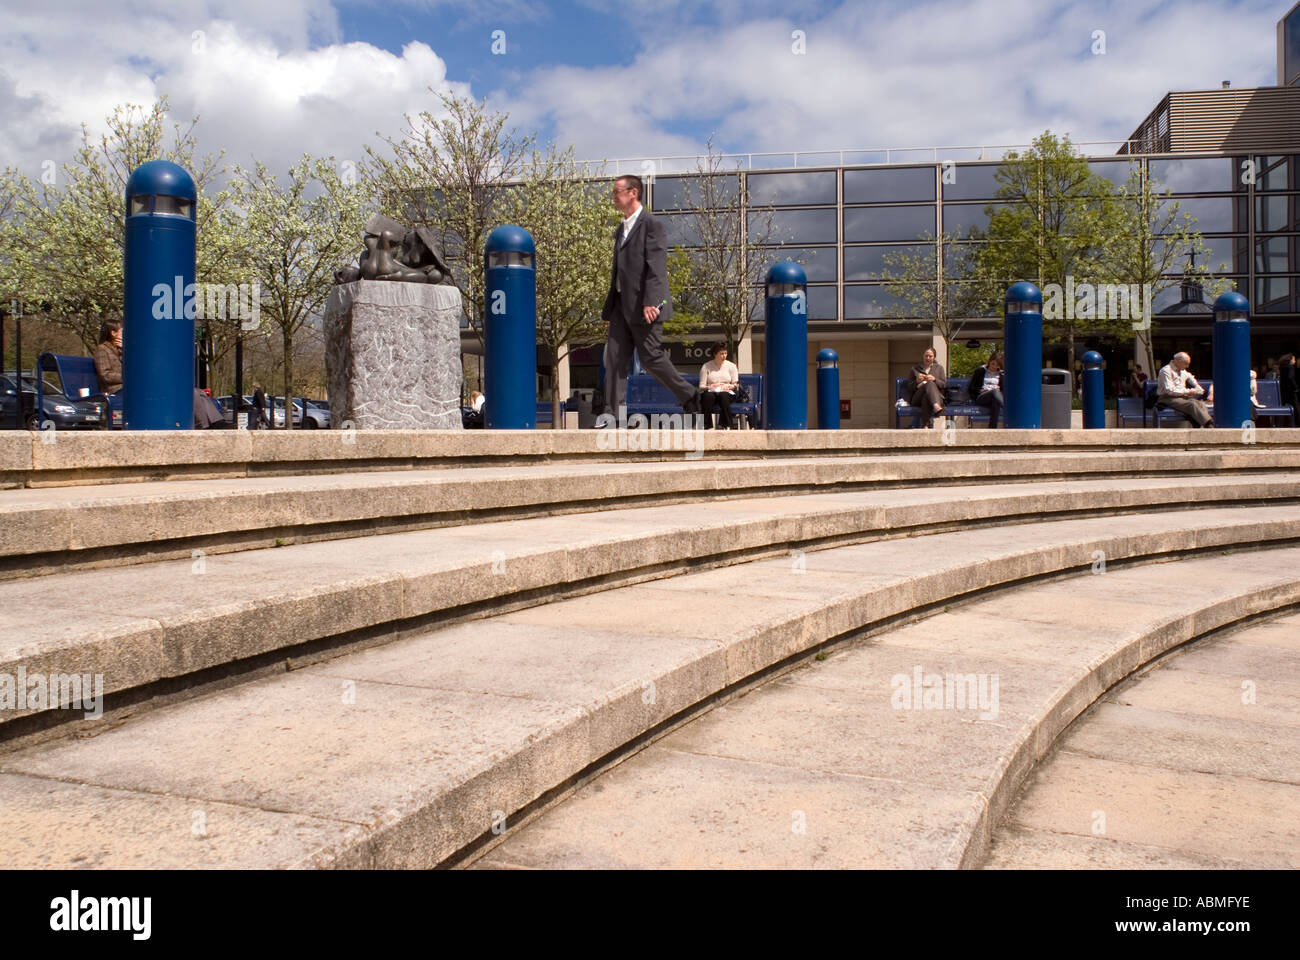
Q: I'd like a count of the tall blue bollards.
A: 5